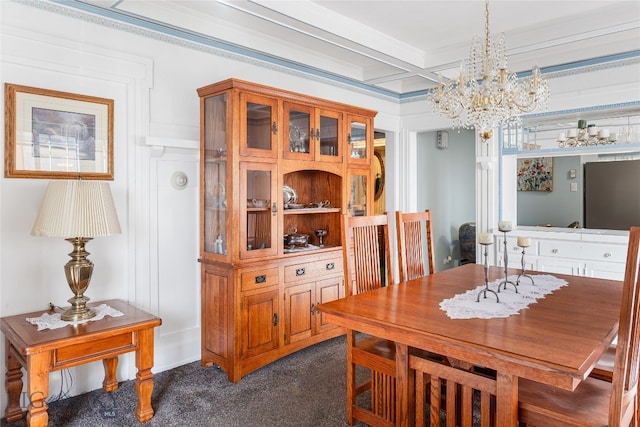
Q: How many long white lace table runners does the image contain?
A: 1